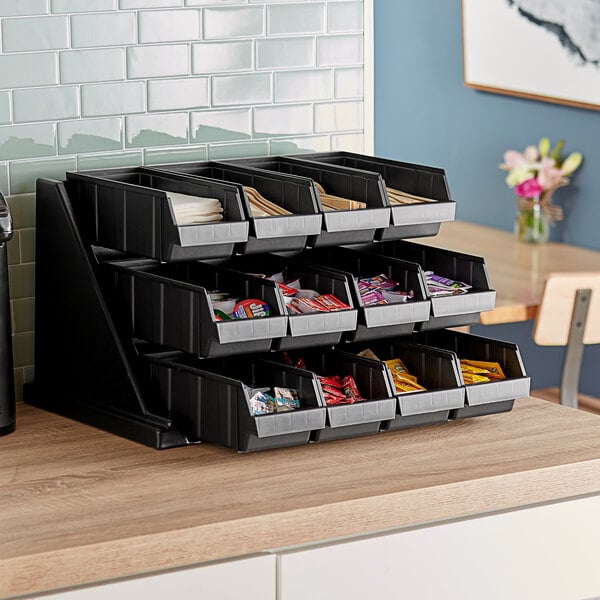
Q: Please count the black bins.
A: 12